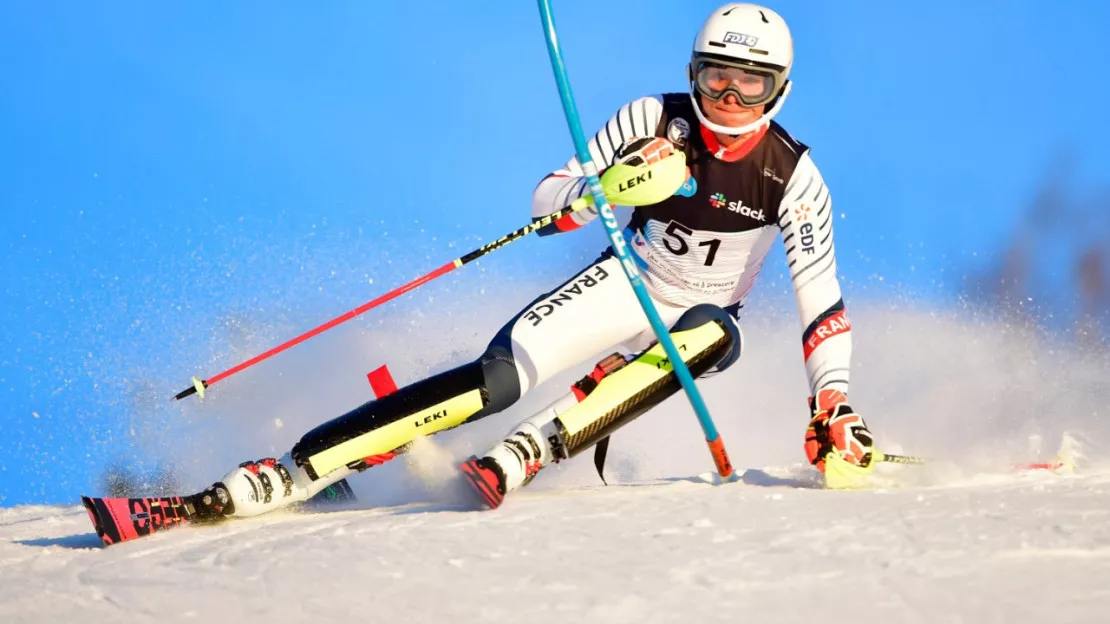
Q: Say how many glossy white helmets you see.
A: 1